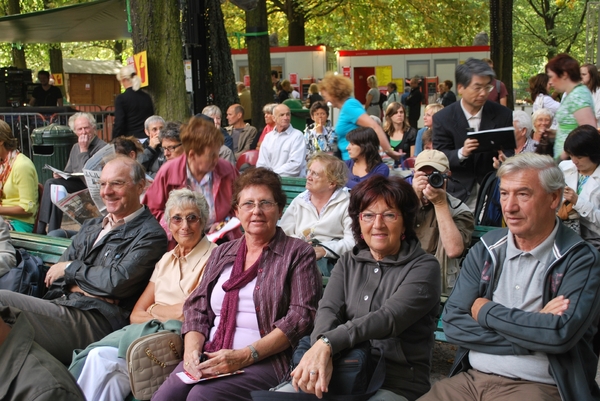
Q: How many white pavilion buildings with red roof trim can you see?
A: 2